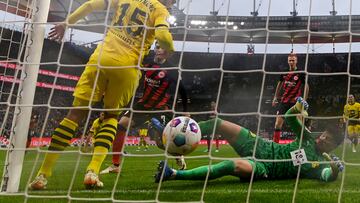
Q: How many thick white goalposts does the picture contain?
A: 1